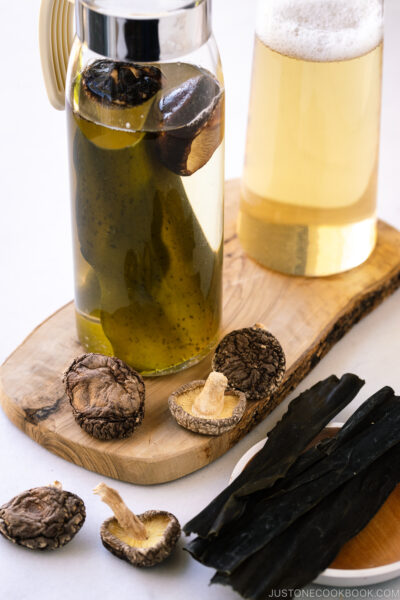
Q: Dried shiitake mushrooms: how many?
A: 5